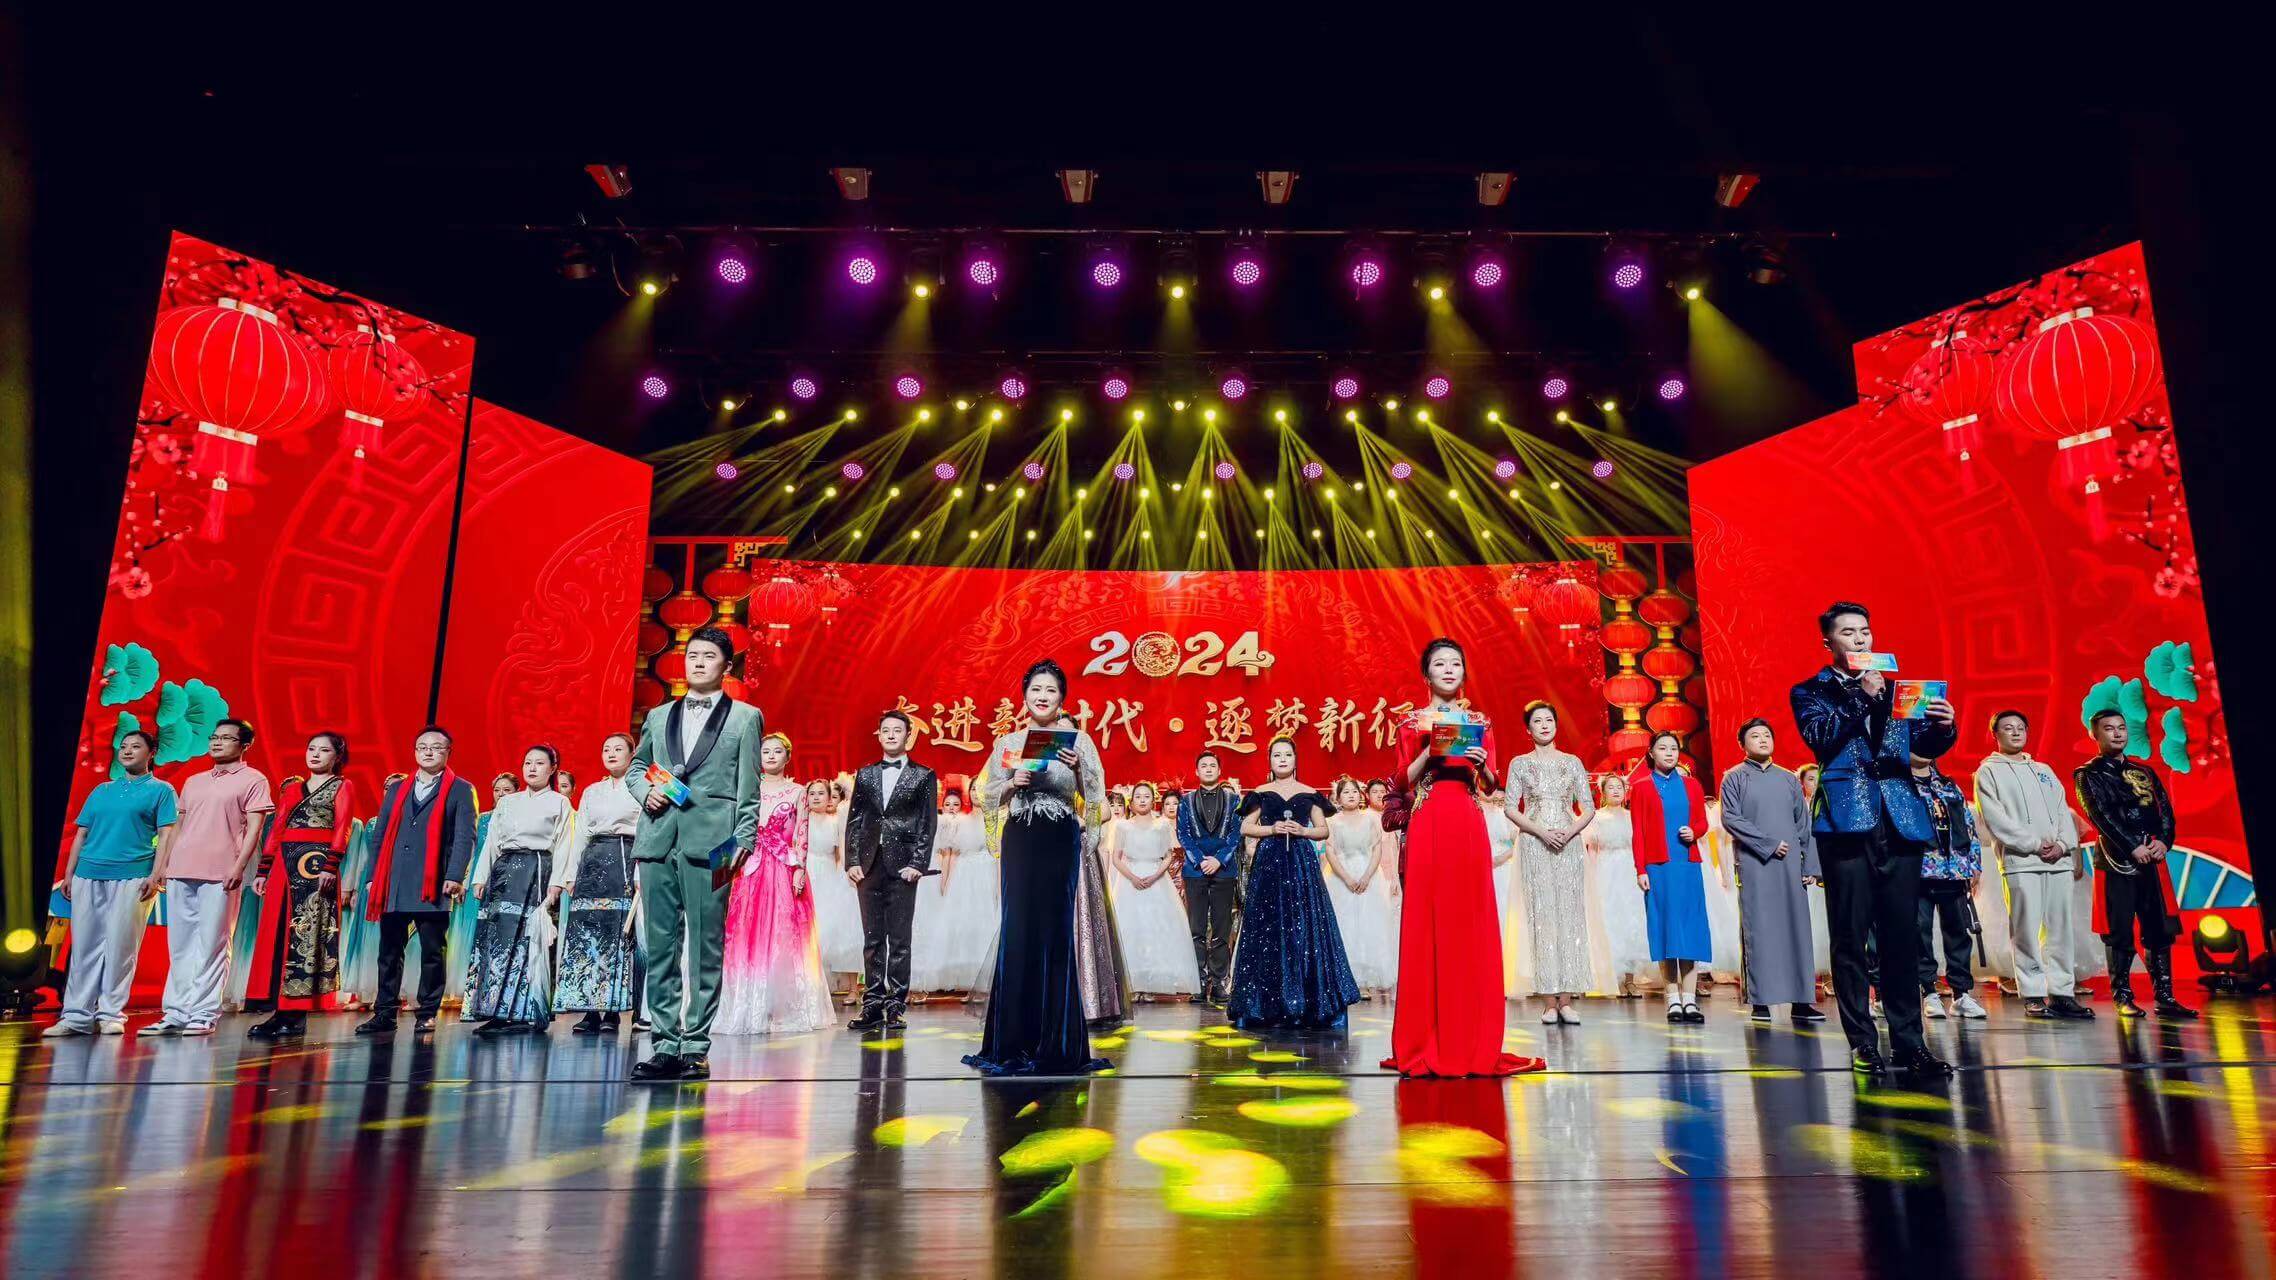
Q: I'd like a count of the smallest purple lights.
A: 10